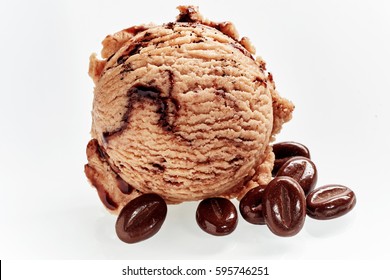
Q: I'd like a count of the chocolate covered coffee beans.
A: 7